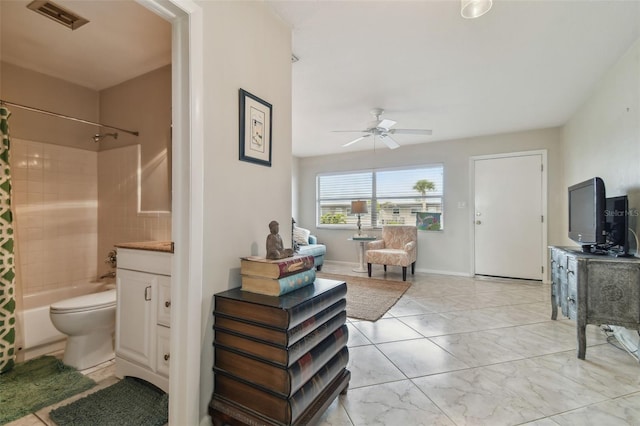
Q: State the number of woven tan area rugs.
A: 1